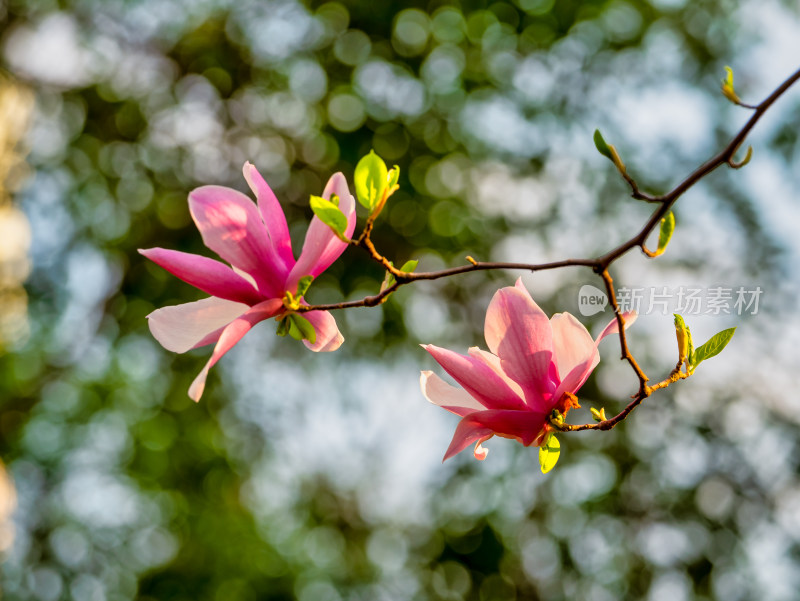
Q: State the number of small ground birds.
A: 0